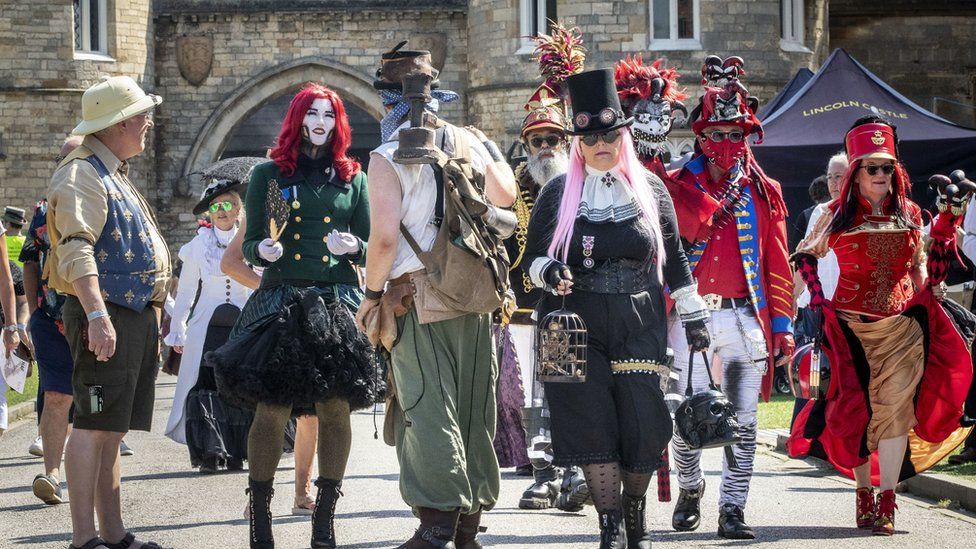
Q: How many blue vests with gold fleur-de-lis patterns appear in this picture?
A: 1